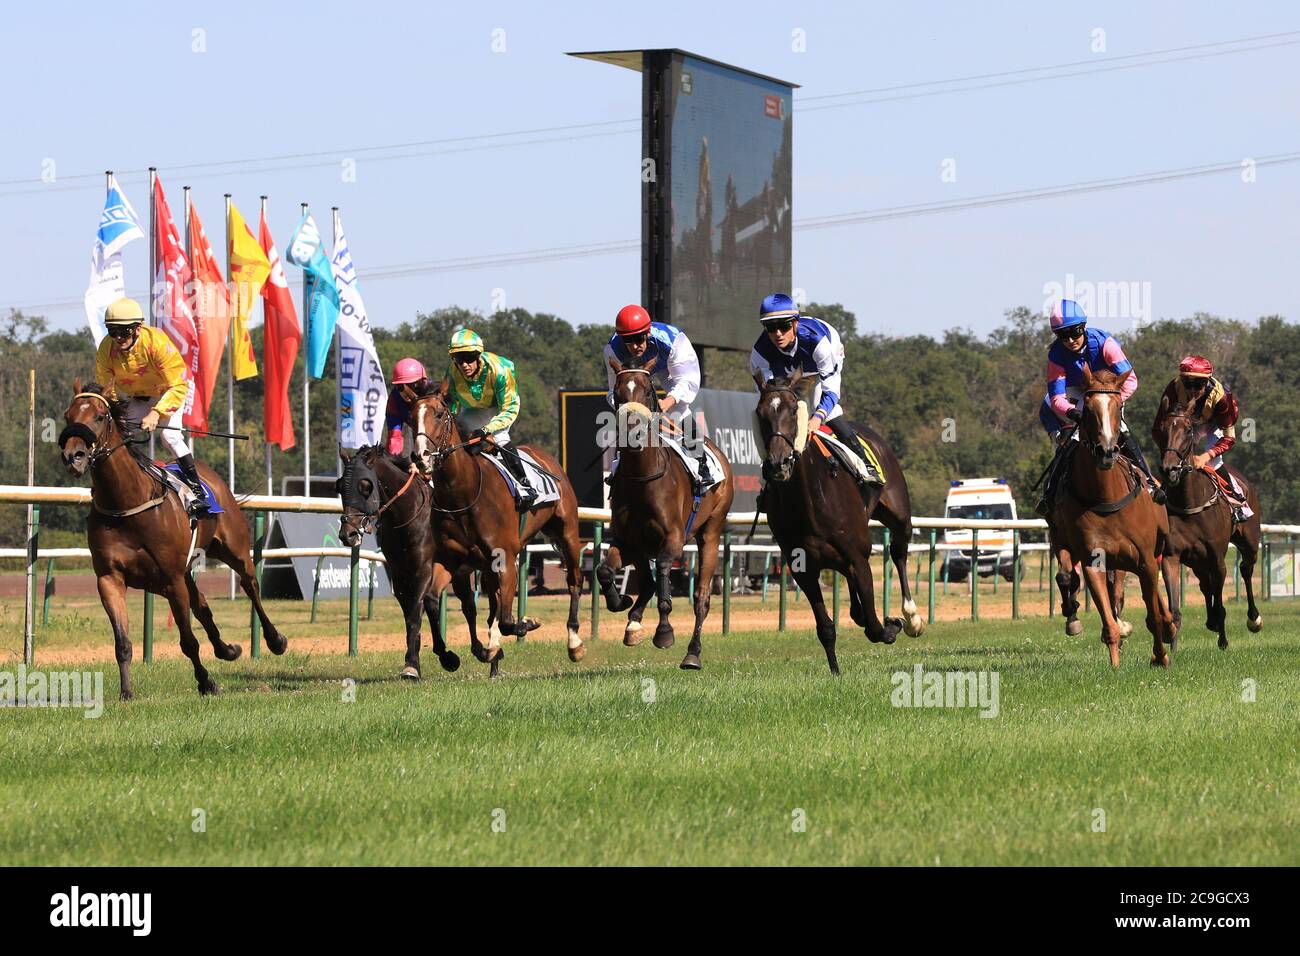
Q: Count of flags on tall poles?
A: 7